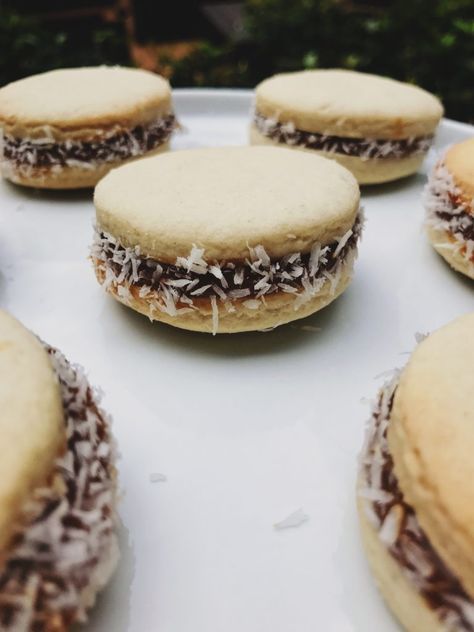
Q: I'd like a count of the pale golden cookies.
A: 6